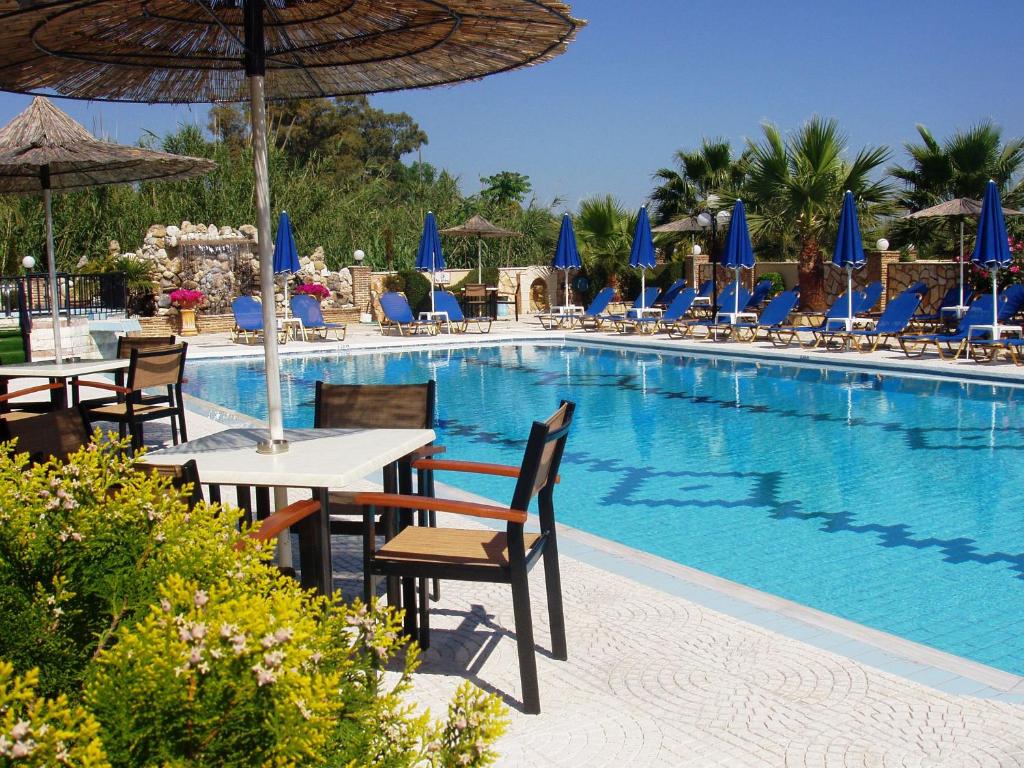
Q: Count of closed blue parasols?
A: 7